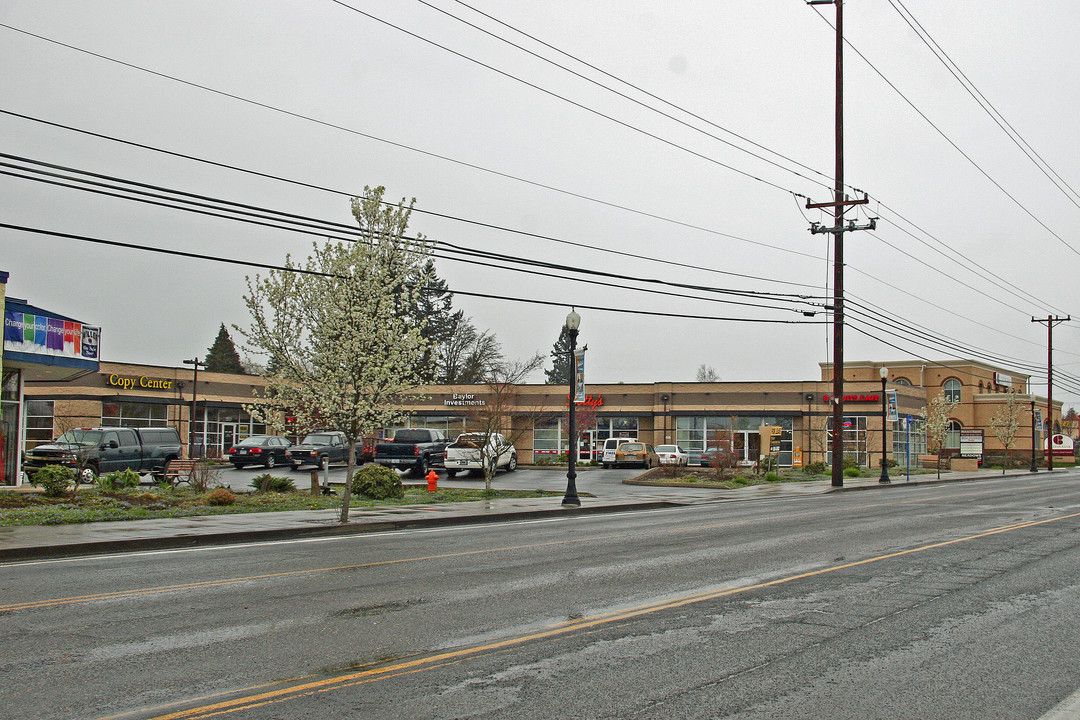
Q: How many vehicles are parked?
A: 9